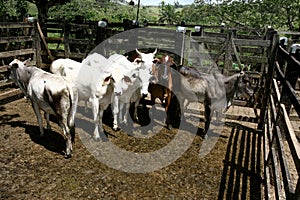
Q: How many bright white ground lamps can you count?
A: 0